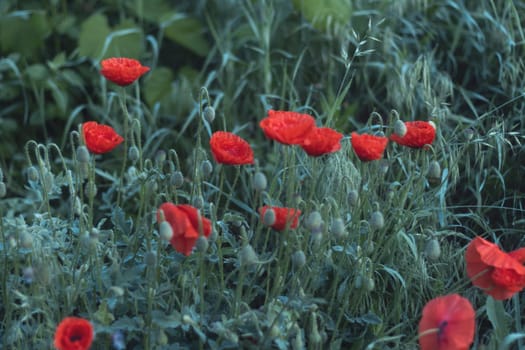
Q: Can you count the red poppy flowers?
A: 12